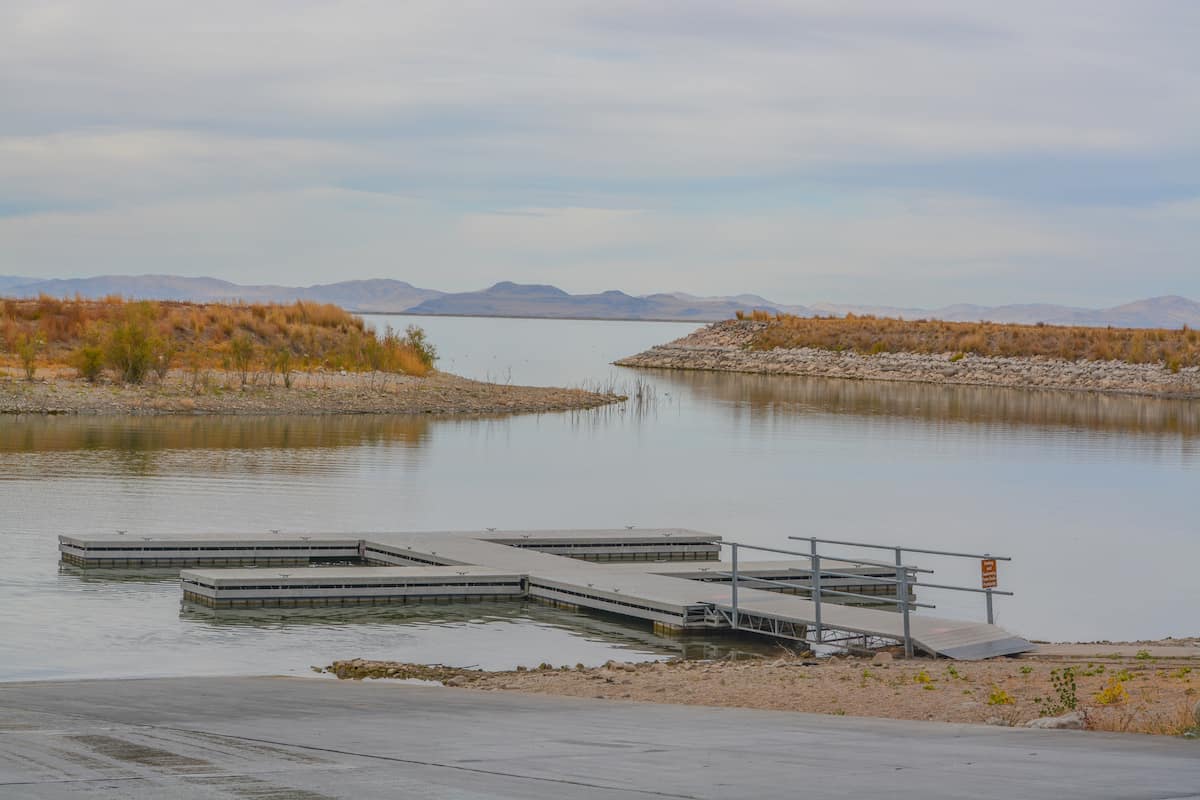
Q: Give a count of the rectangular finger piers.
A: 4